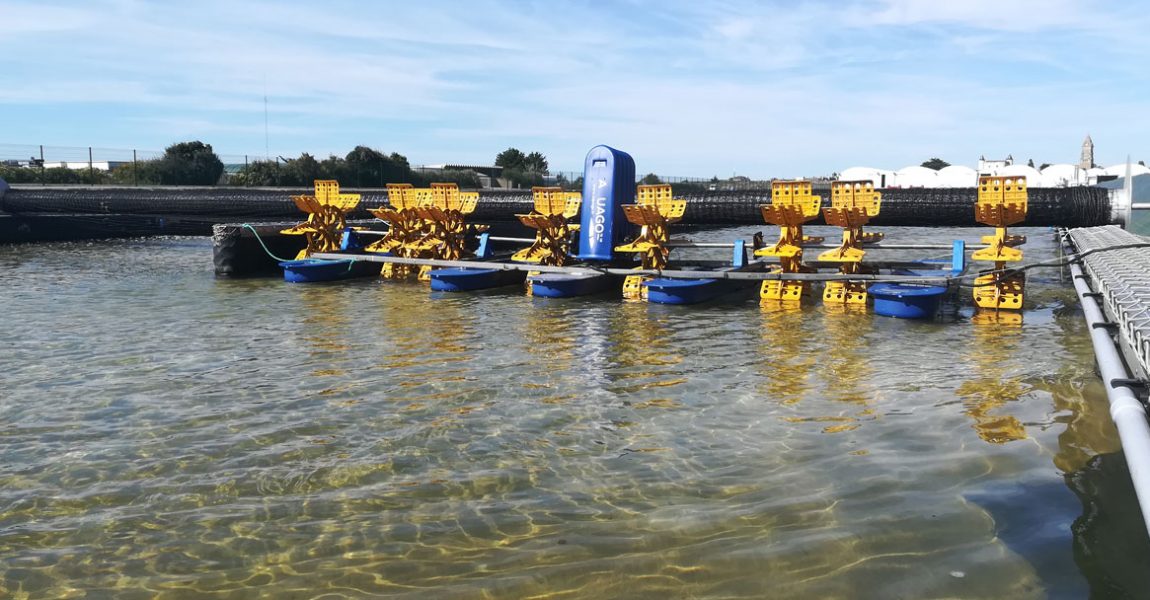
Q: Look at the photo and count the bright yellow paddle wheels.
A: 8